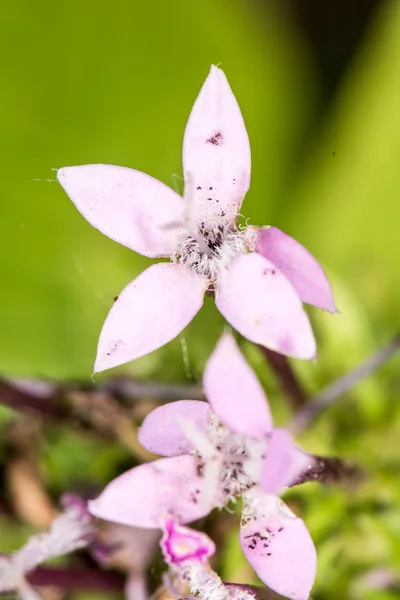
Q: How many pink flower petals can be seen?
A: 10